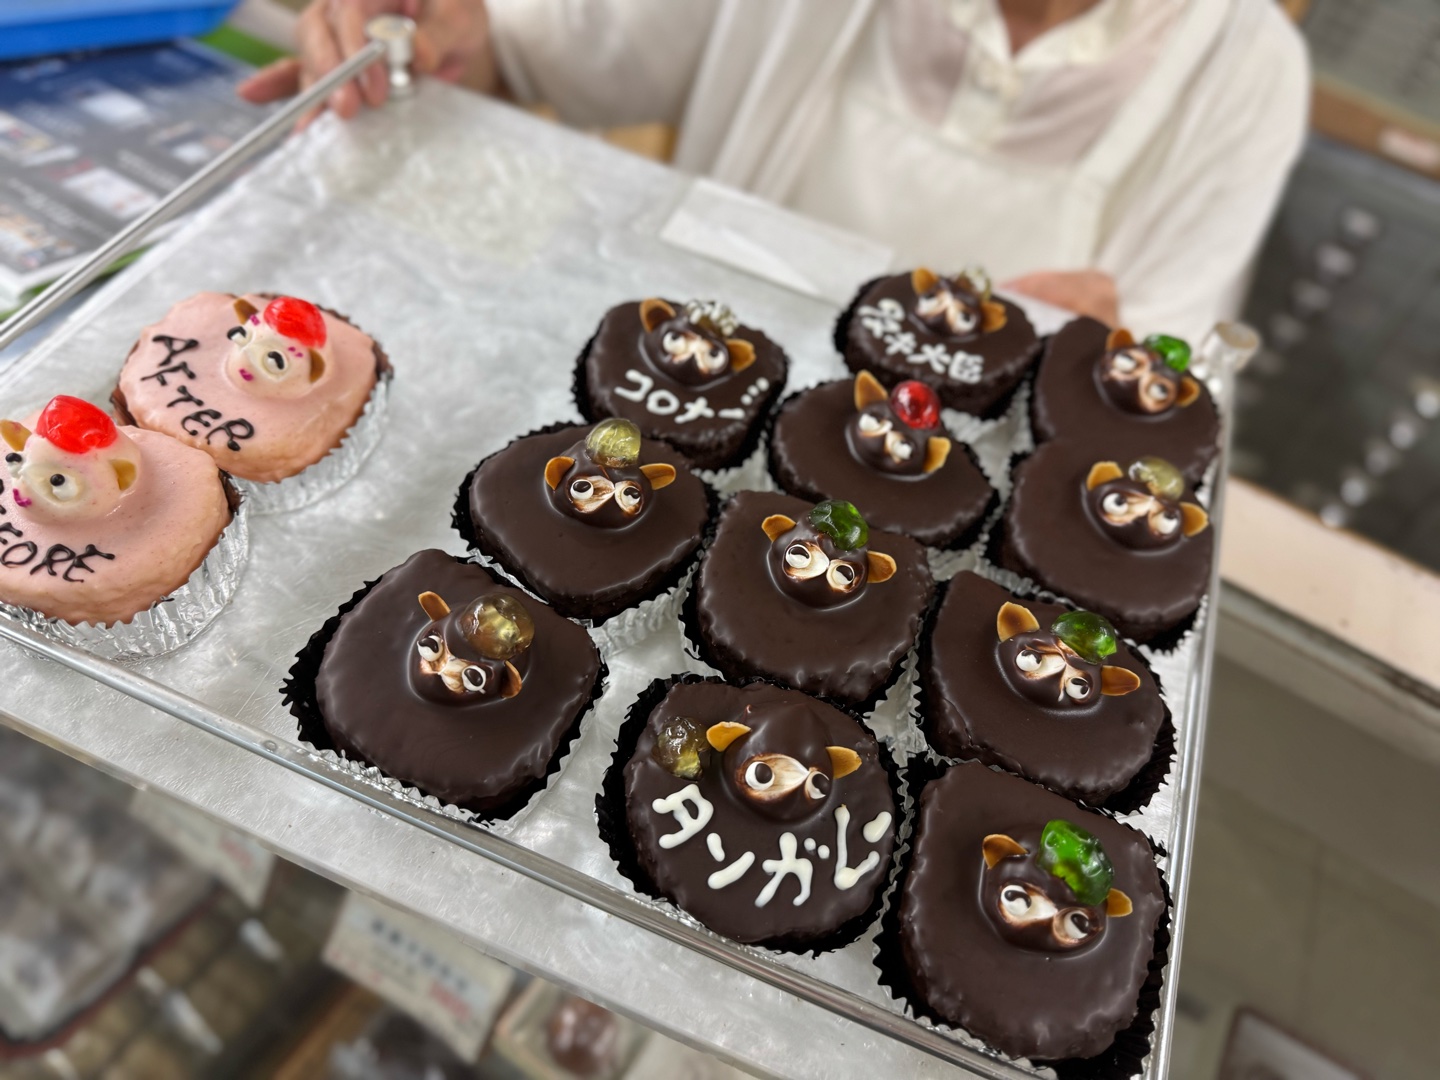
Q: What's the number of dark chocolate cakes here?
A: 11